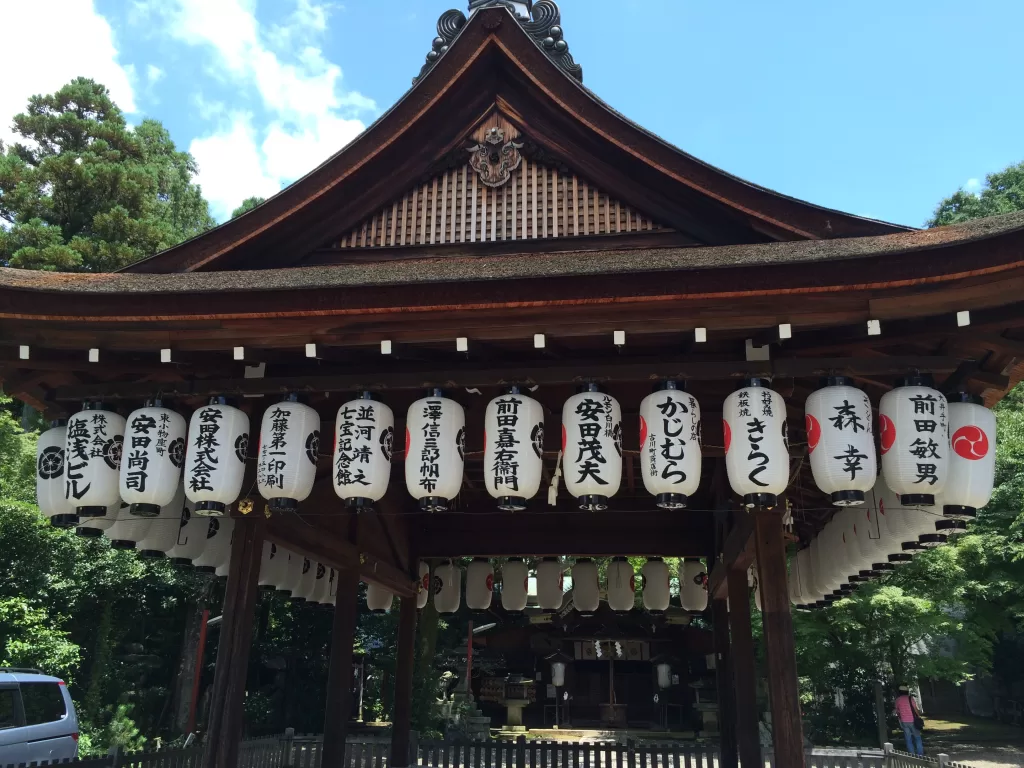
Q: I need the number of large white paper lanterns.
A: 14